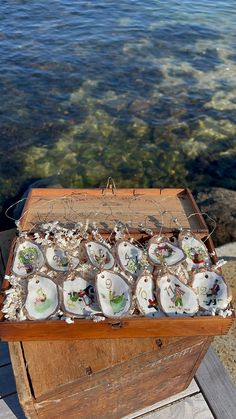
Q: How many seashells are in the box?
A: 12